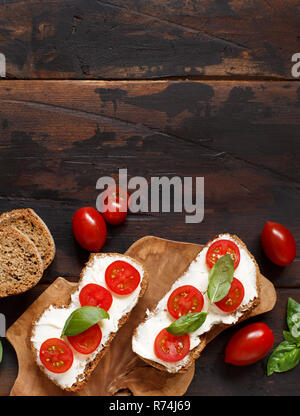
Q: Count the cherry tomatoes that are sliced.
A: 8